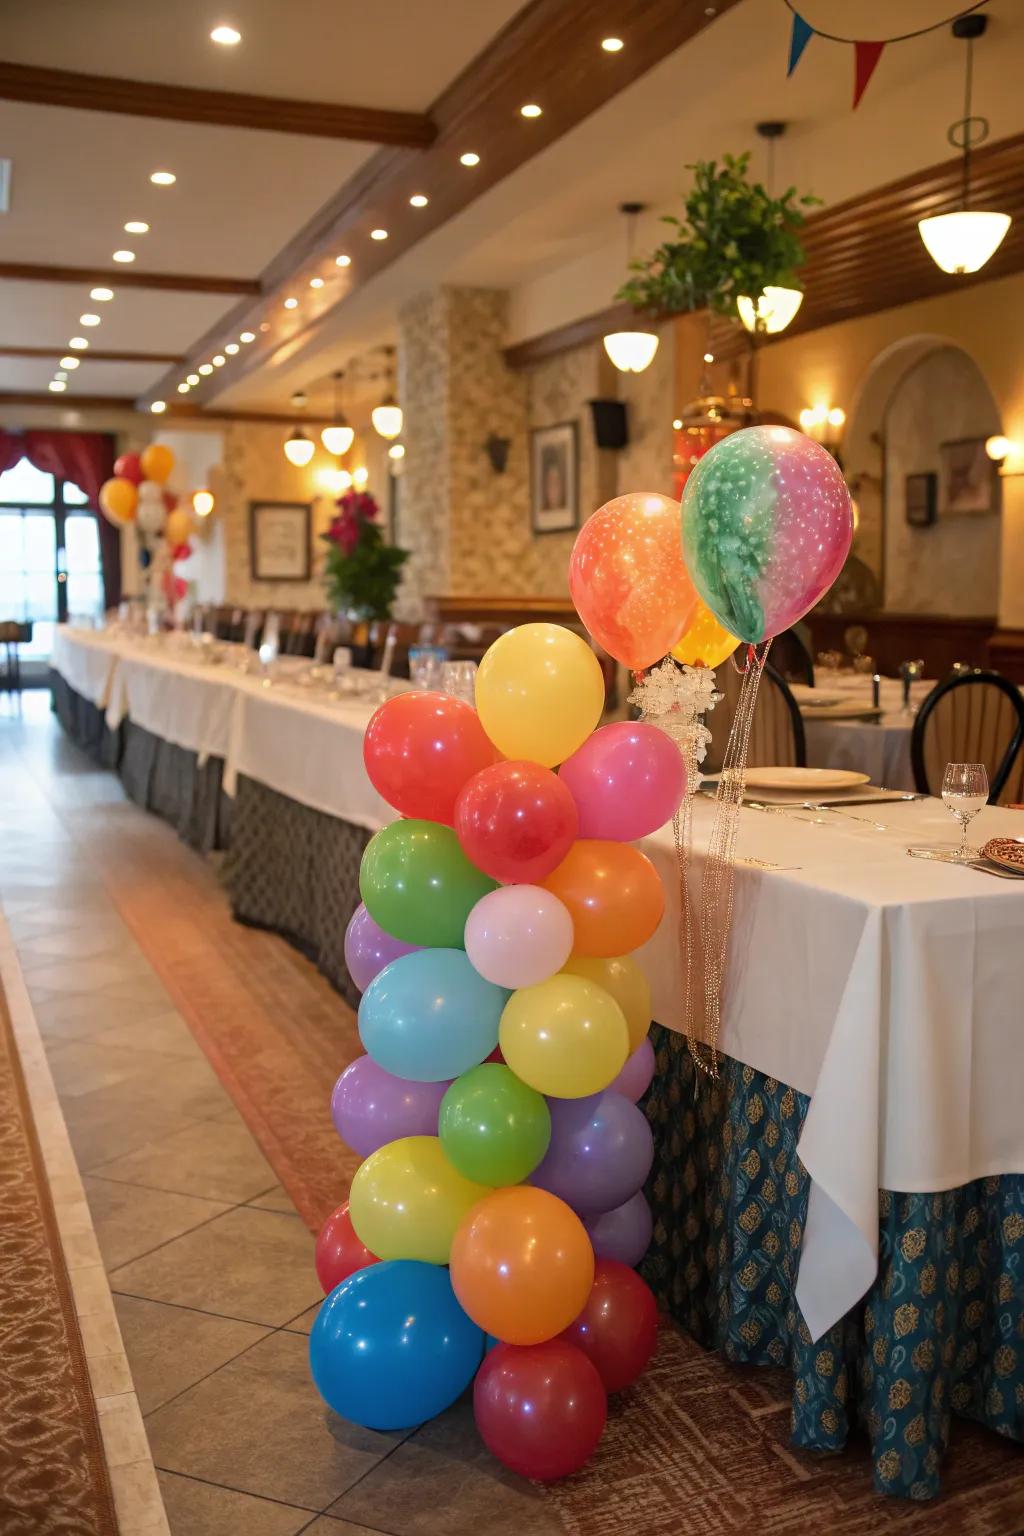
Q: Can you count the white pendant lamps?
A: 6